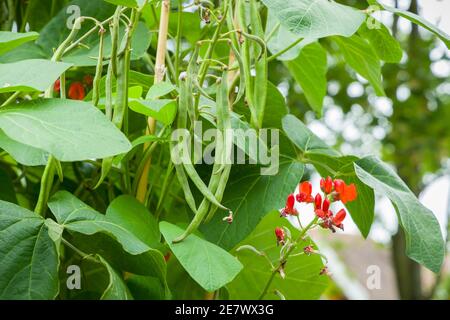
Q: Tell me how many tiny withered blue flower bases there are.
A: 0